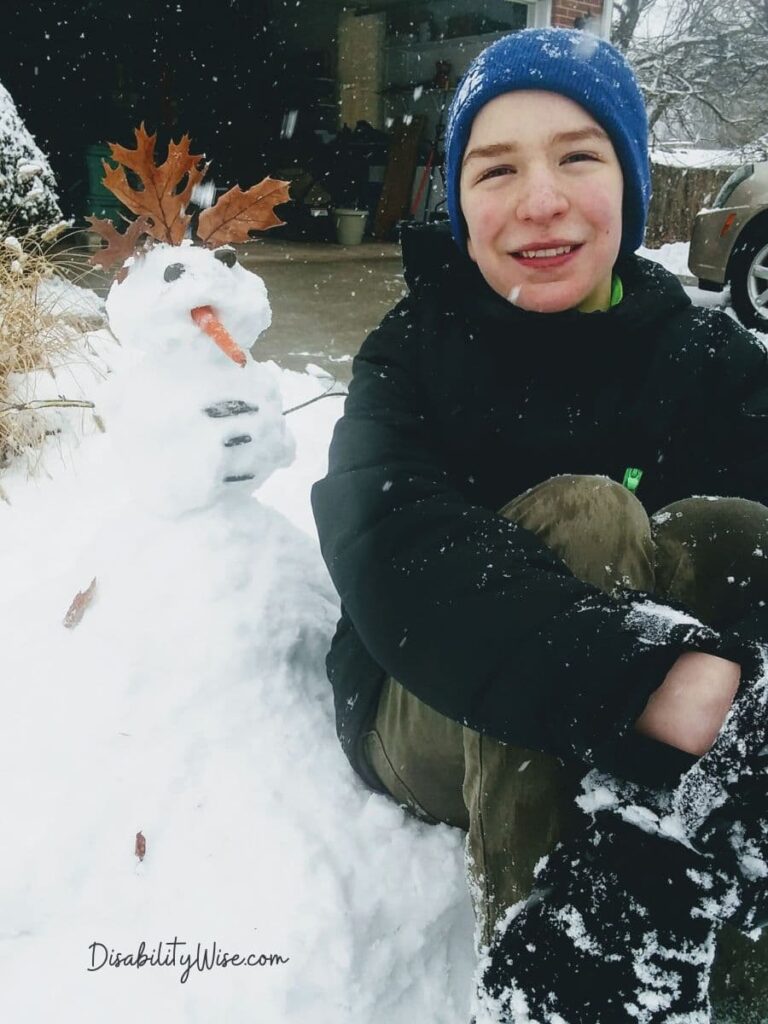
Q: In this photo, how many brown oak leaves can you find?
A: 3